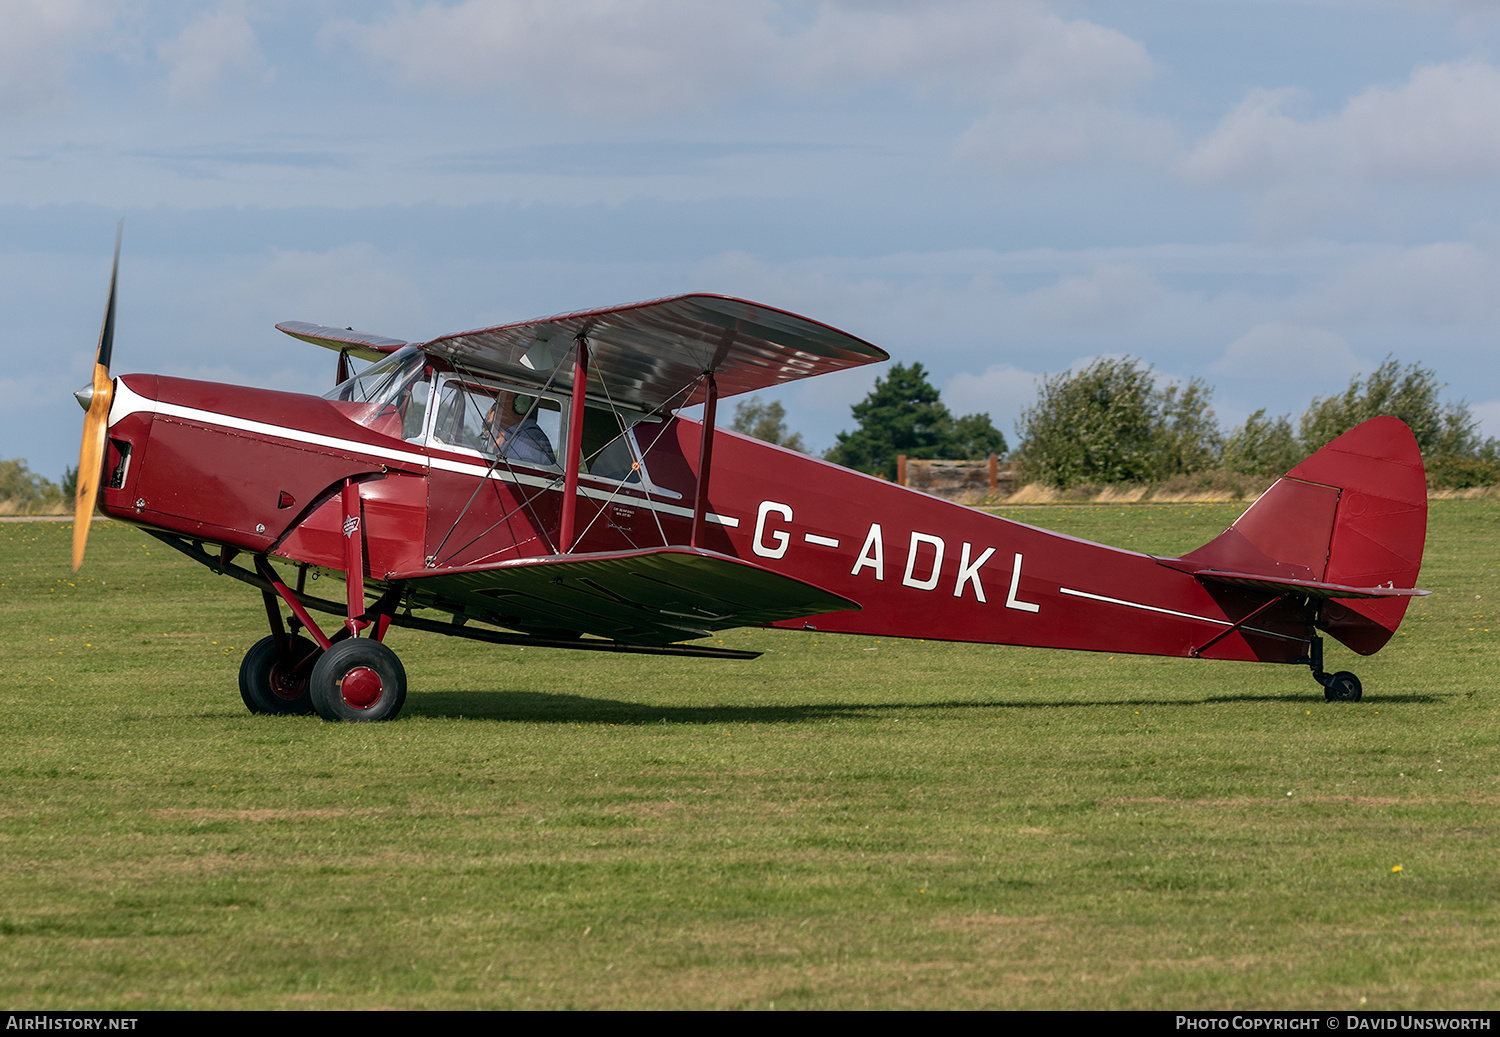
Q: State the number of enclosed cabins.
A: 1